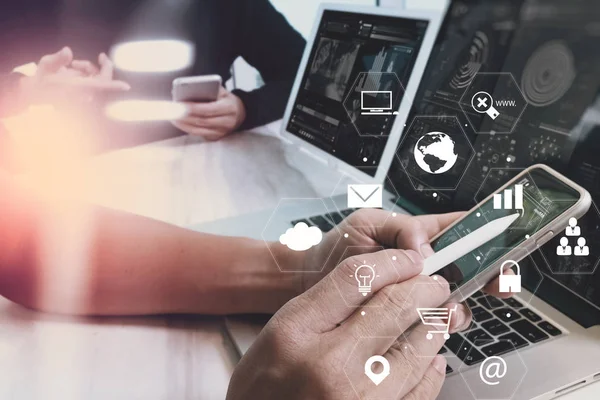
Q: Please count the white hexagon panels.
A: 12